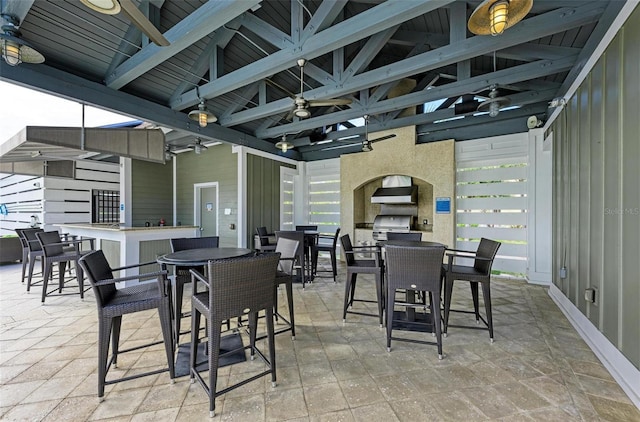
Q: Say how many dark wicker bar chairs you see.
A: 15